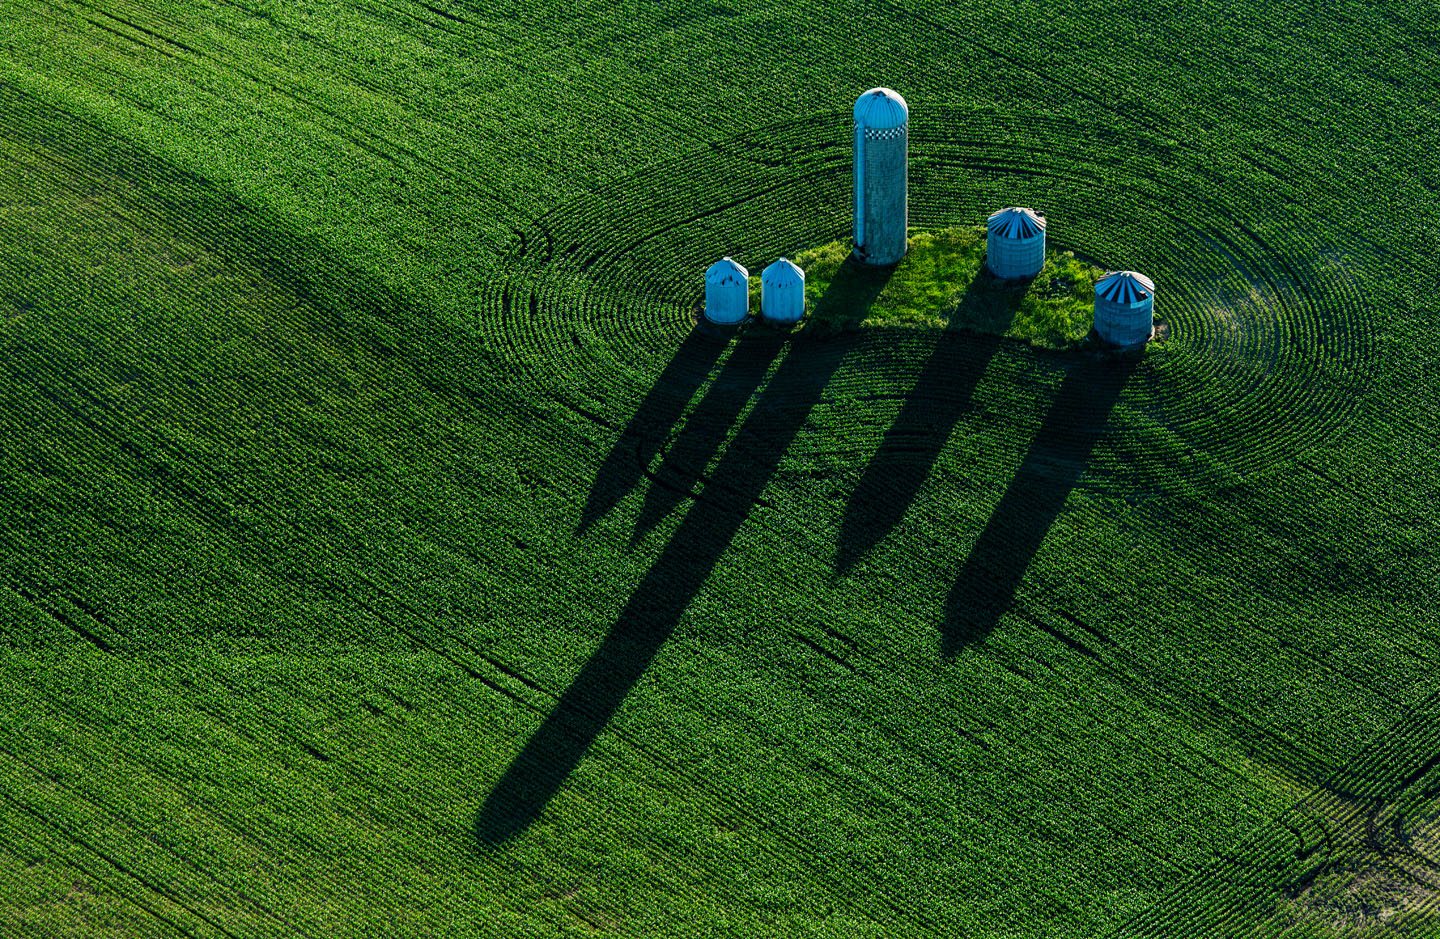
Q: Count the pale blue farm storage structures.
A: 5